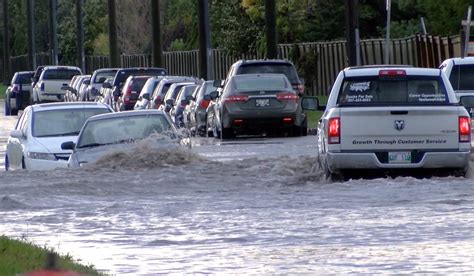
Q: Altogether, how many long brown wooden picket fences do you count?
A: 1